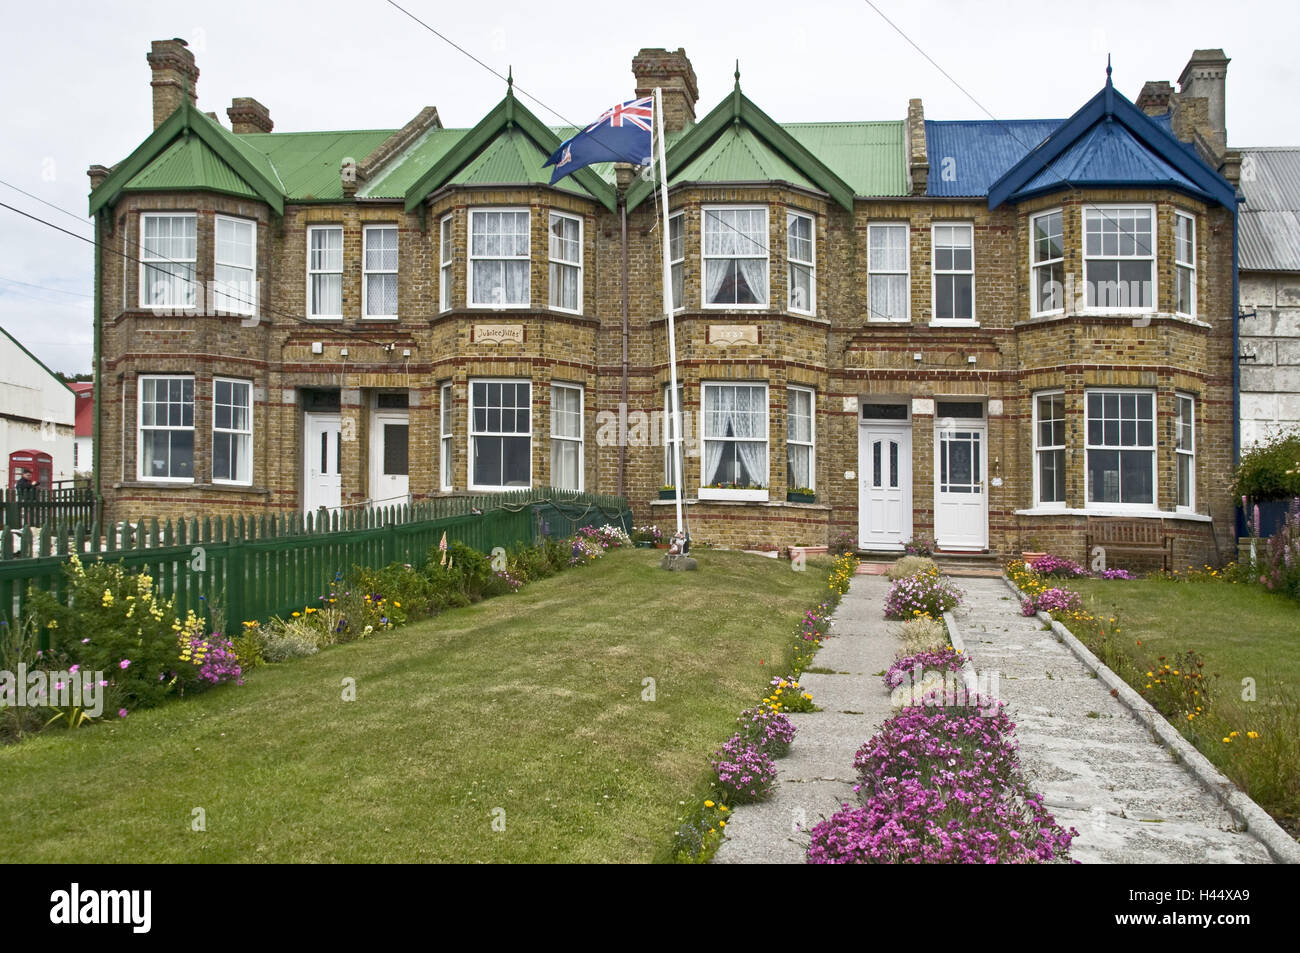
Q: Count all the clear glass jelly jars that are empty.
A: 0